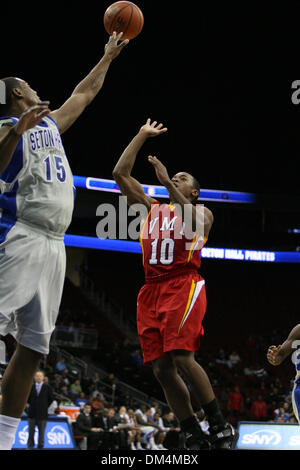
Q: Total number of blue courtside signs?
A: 2